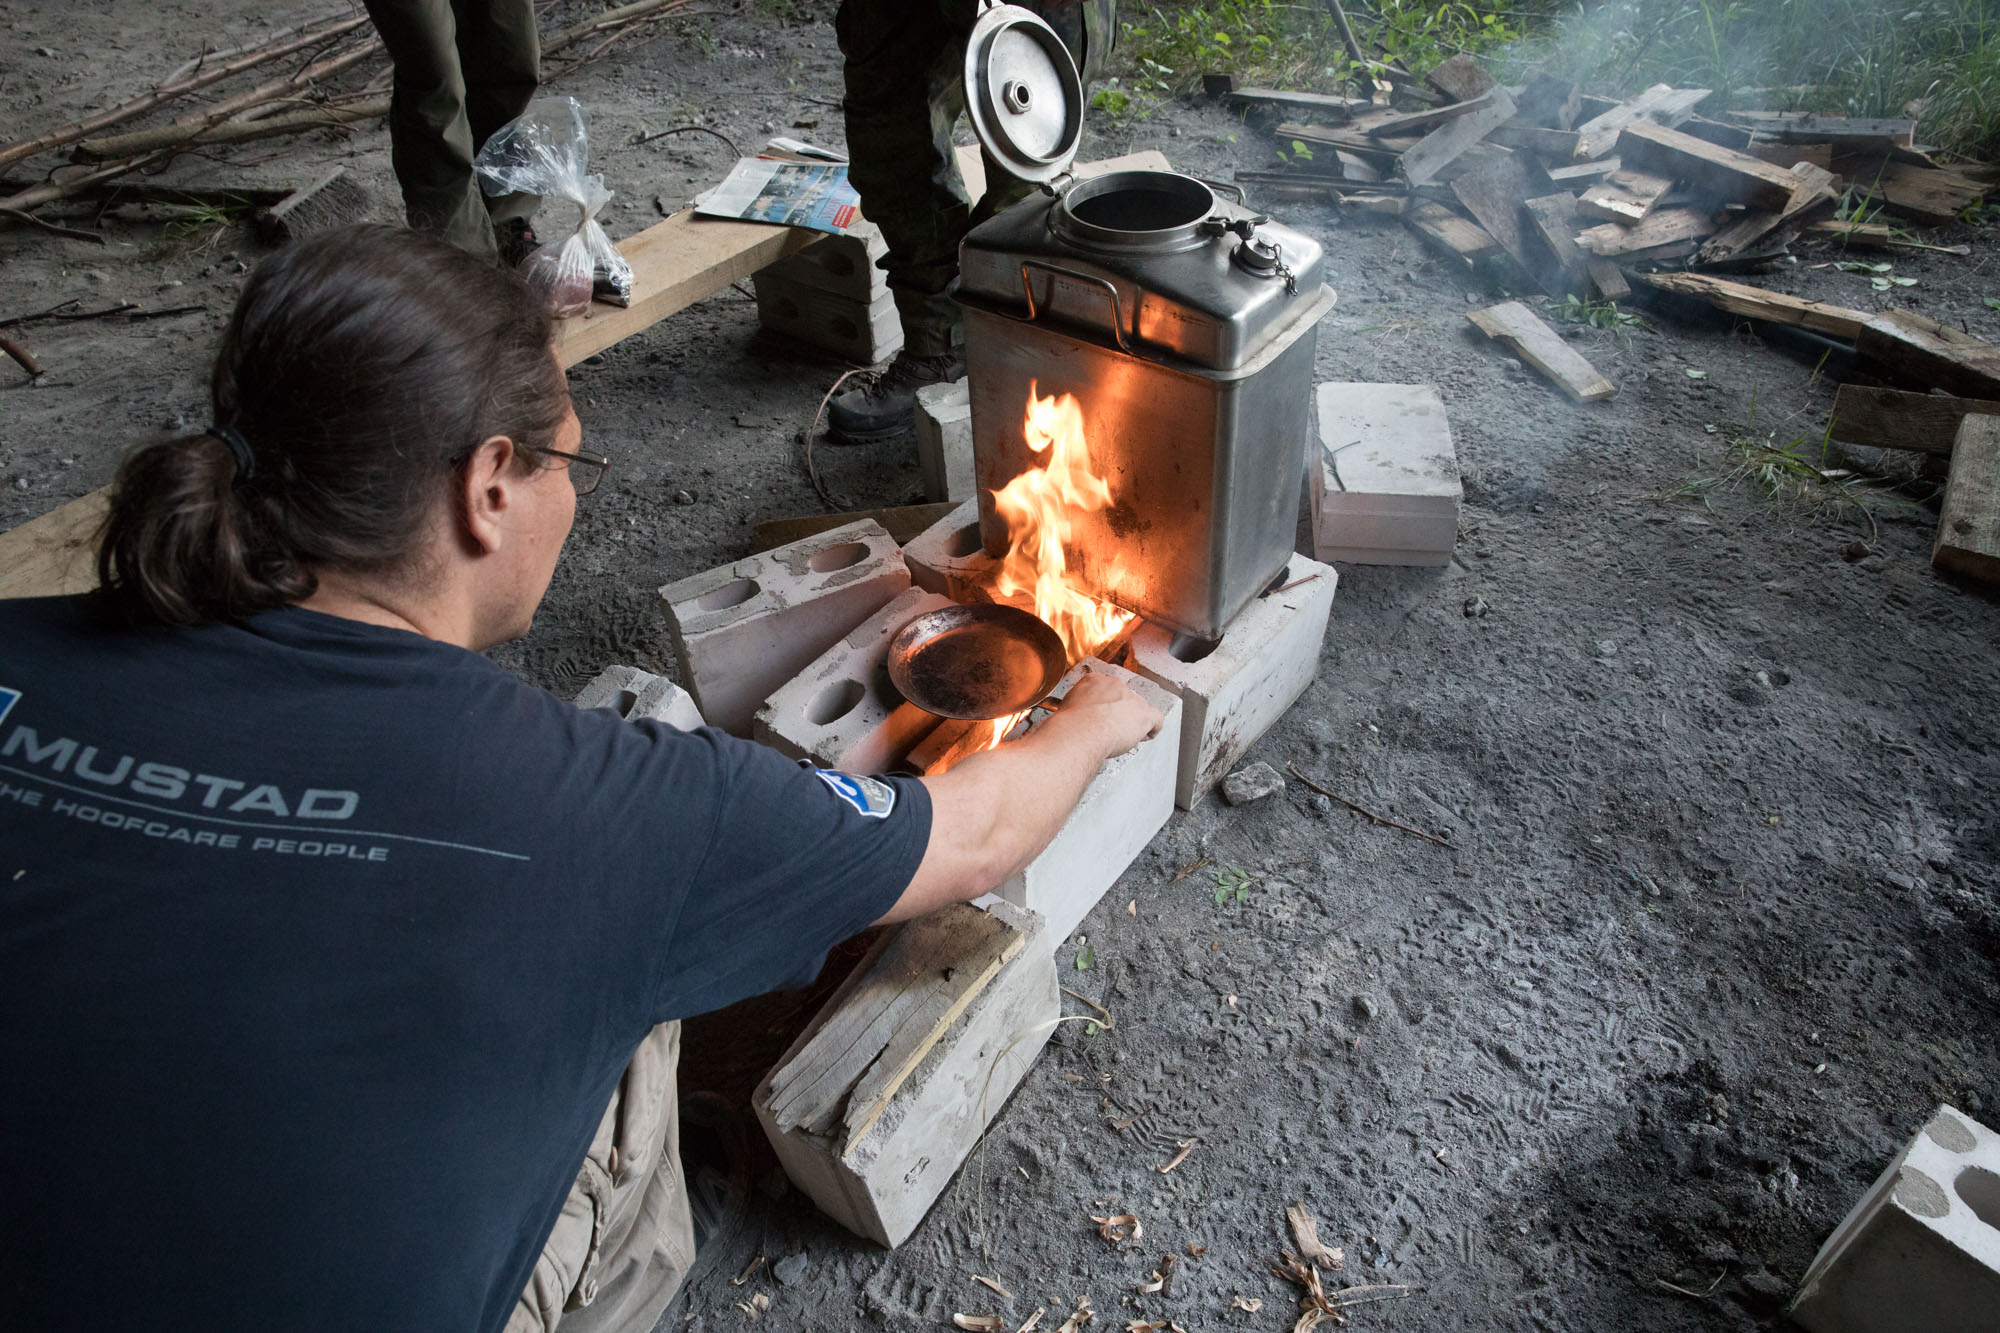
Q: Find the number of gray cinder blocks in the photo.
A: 12